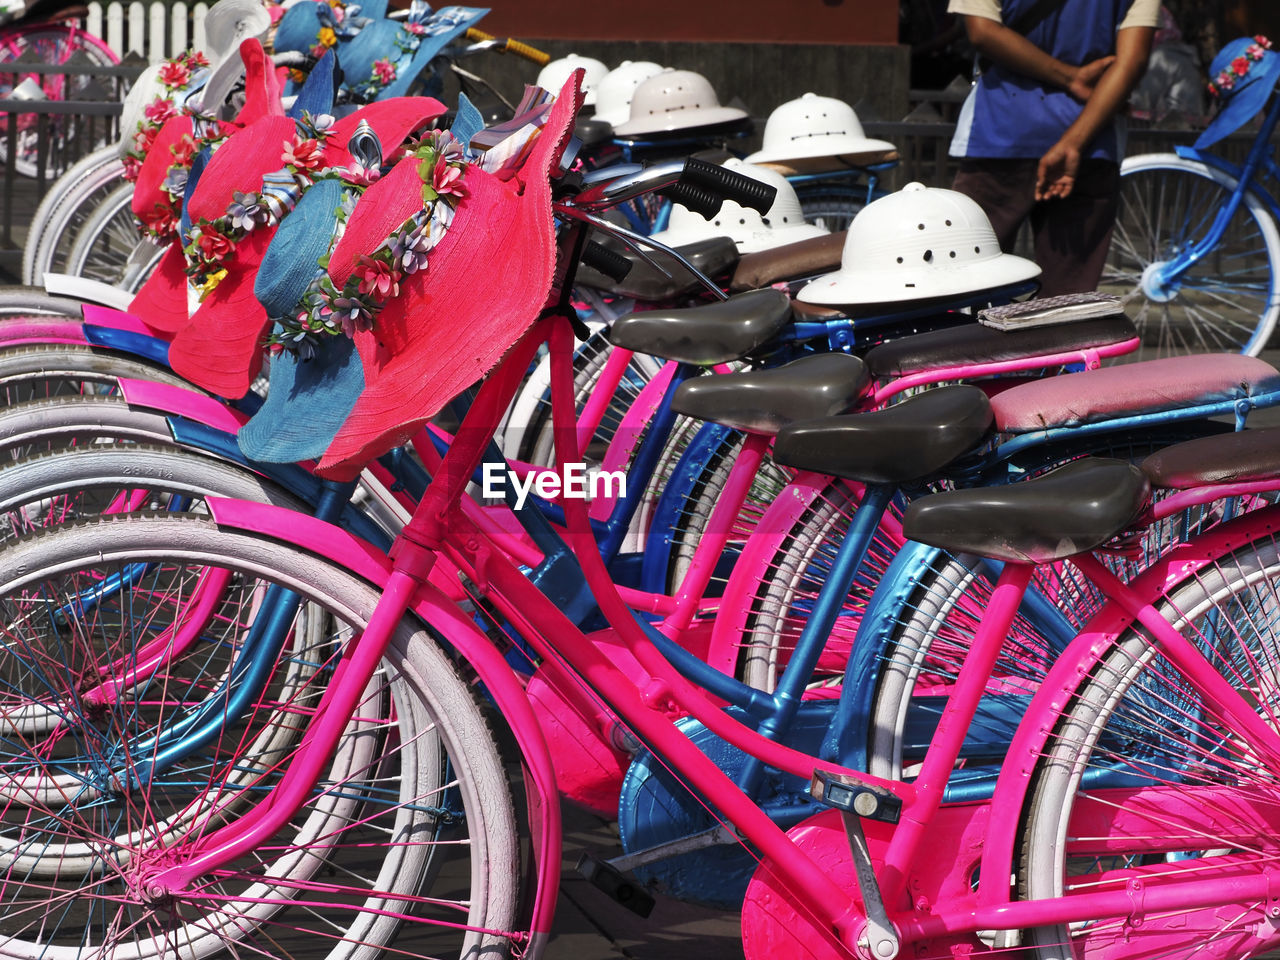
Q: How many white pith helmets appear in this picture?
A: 6